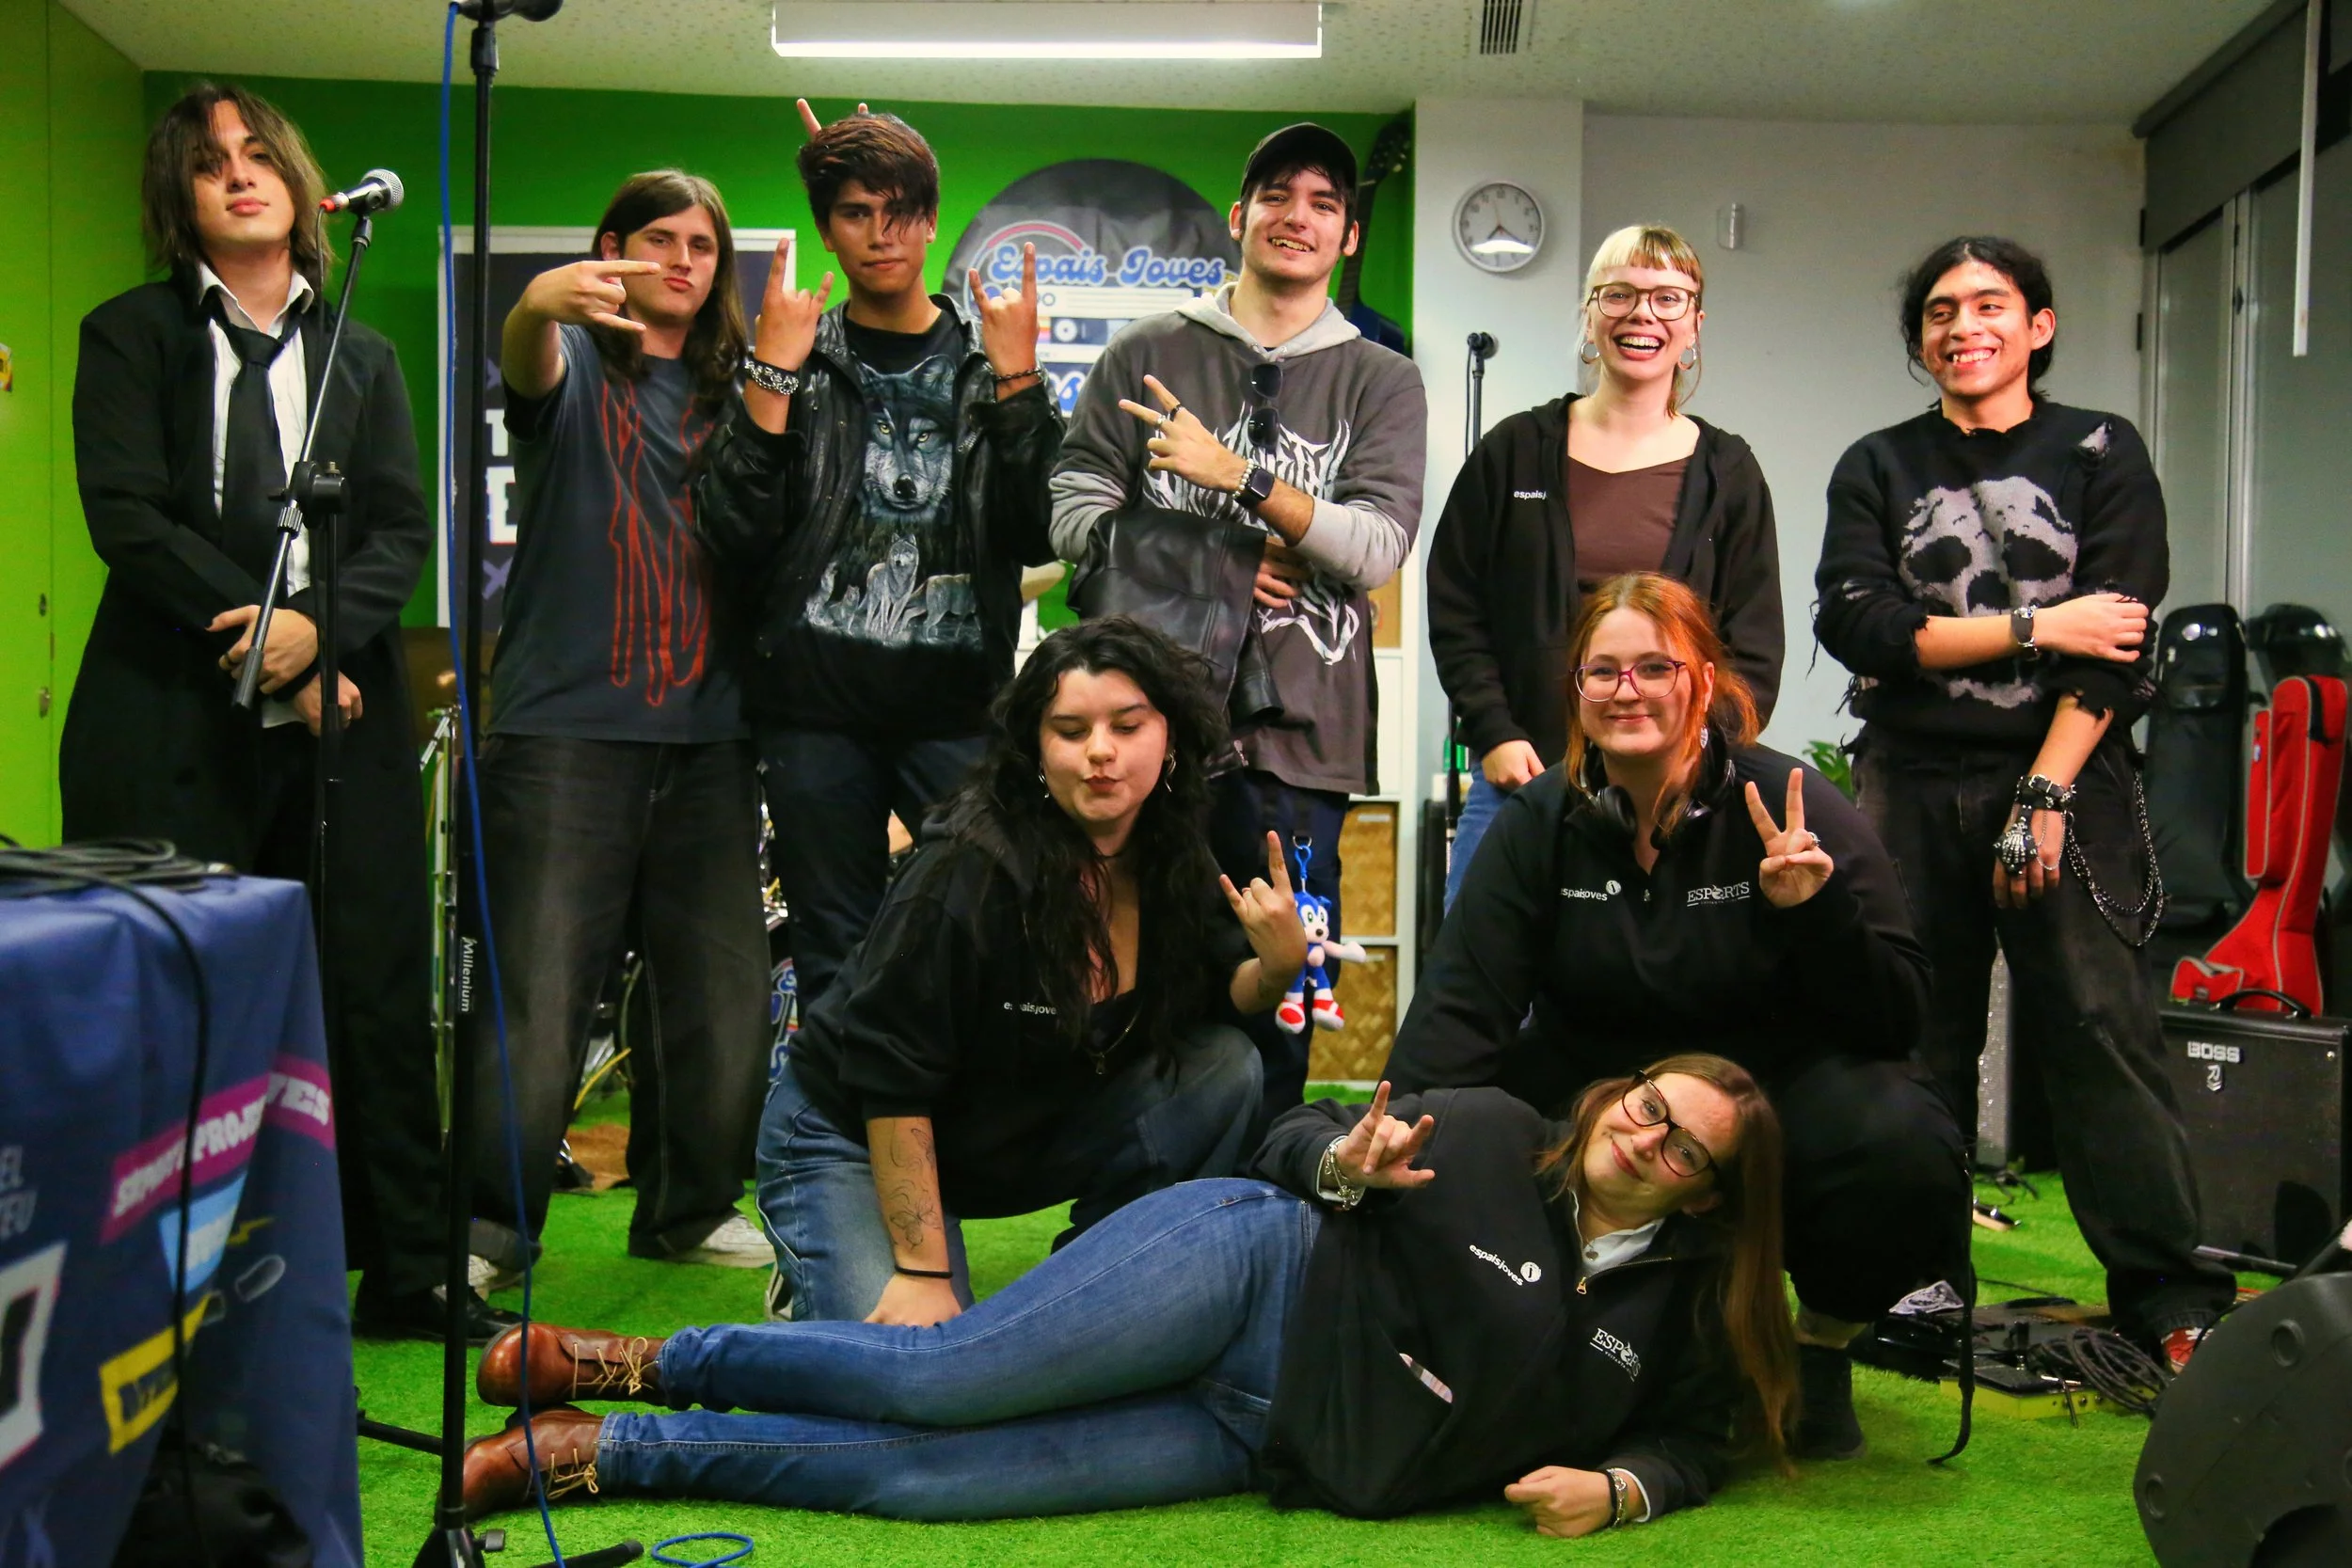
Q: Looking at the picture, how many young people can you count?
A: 9